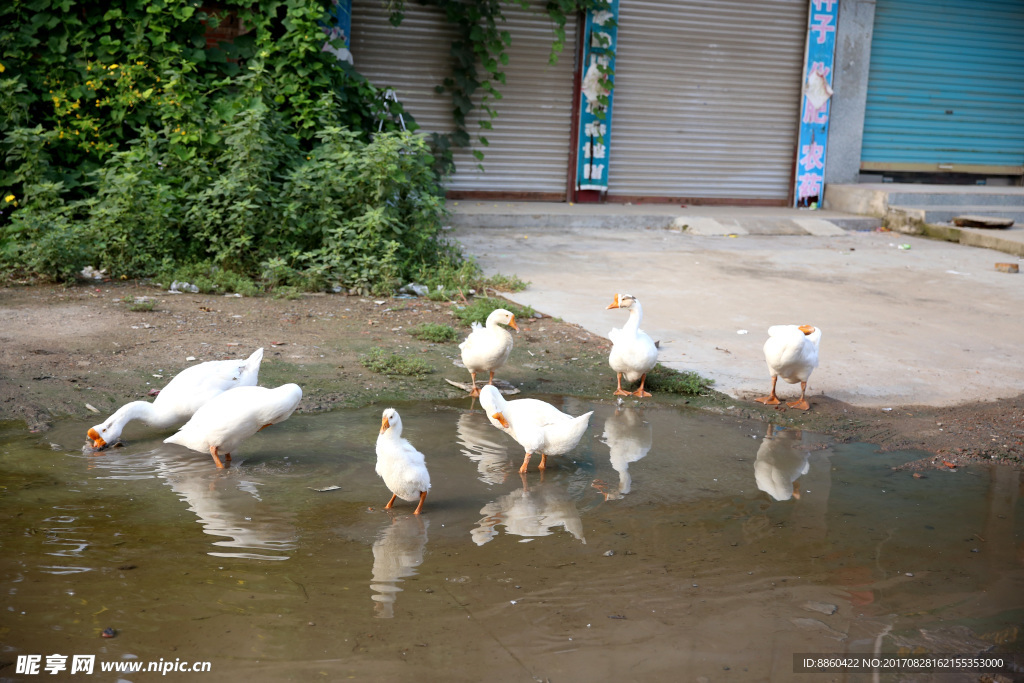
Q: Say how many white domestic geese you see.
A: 7